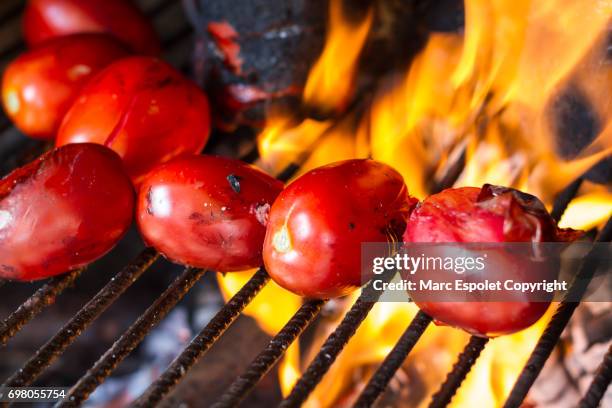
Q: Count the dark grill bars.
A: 10